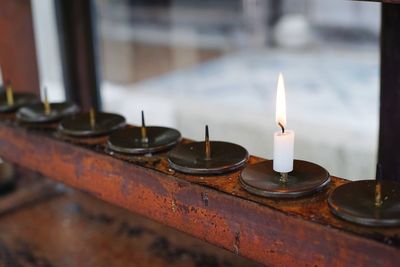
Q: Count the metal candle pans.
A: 7